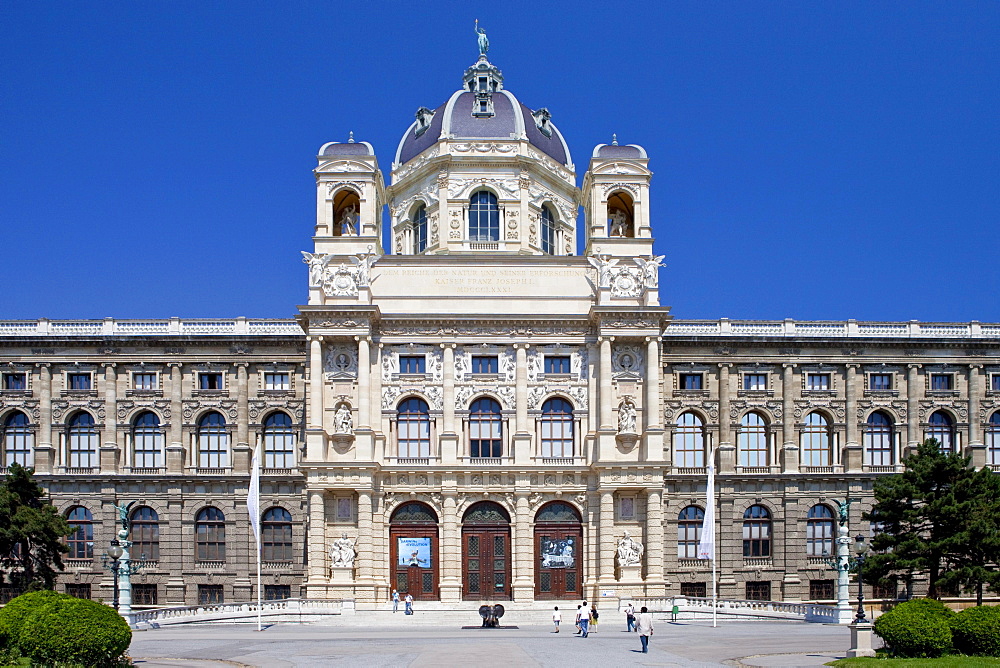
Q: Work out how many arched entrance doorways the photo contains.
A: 3